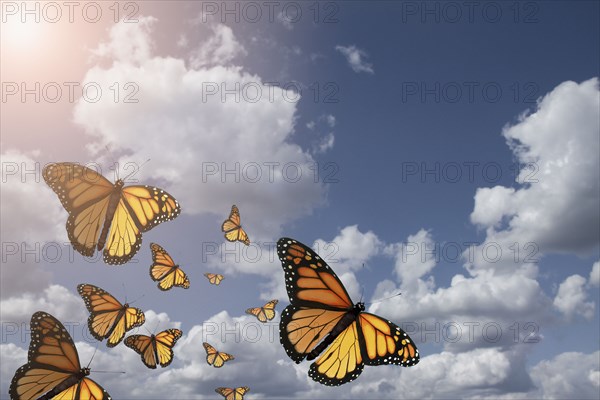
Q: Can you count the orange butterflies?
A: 11